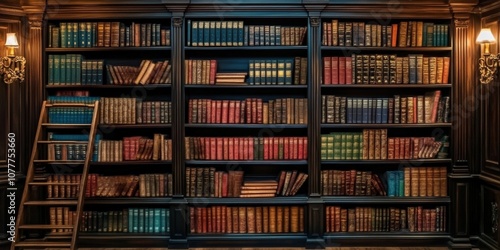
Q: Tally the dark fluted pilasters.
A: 4